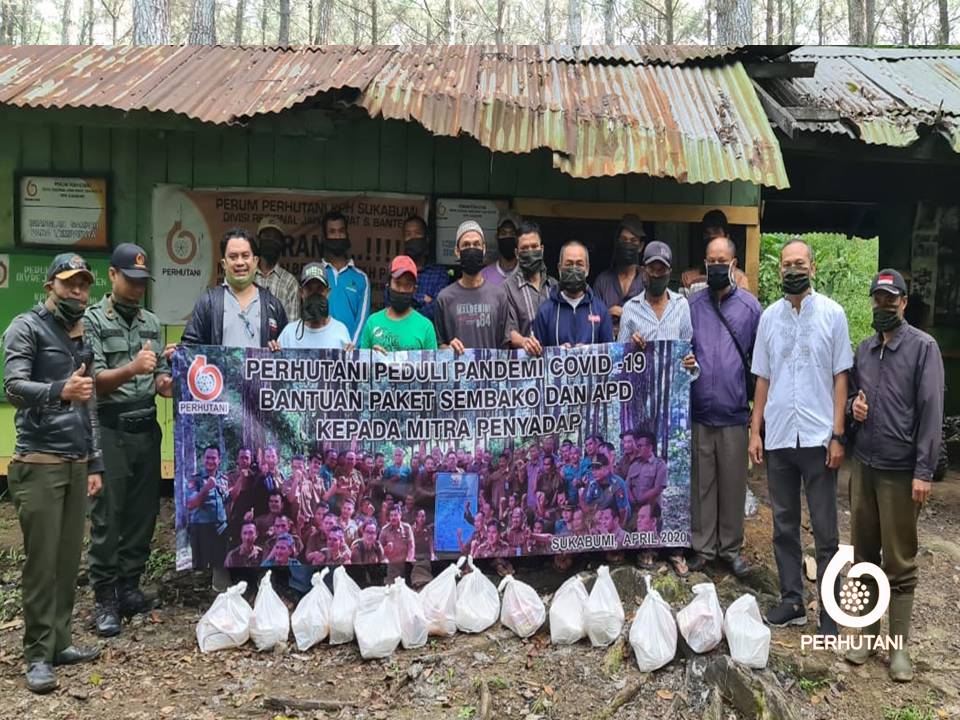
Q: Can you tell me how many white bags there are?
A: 14